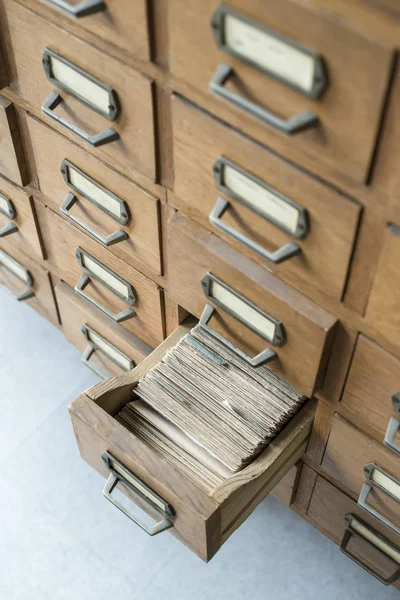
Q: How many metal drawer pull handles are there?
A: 14